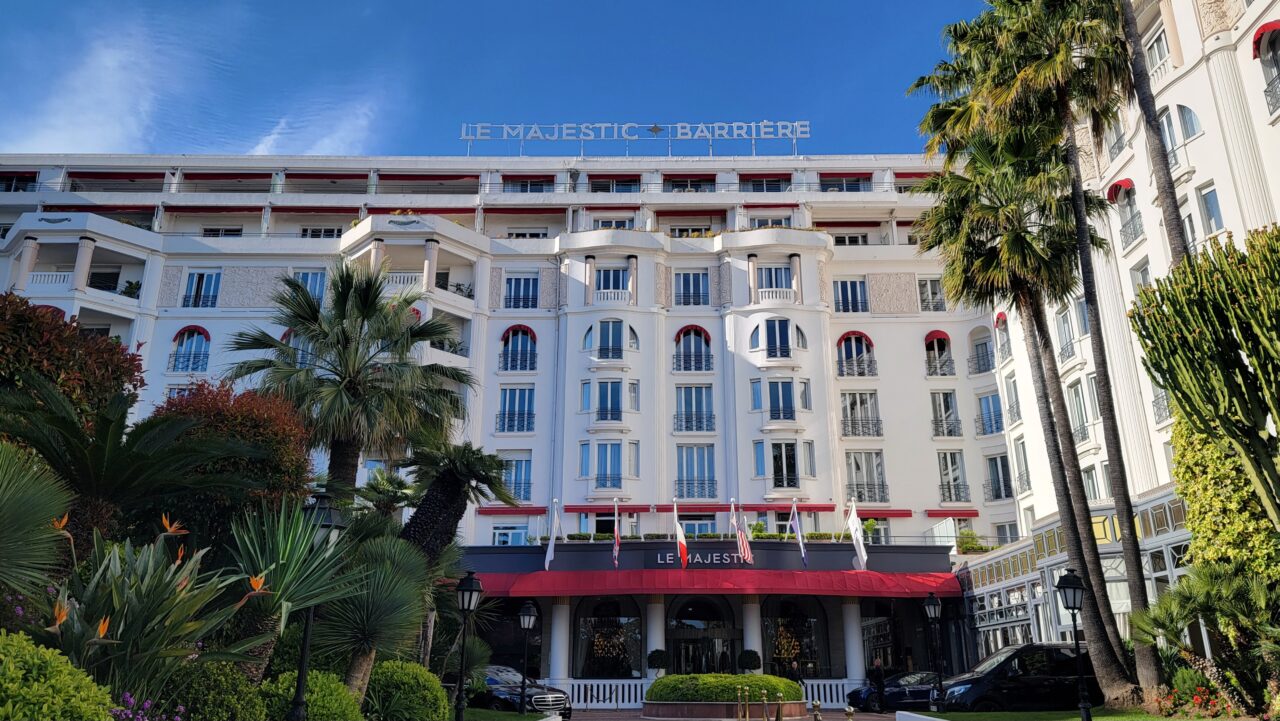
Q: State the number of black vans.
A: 1